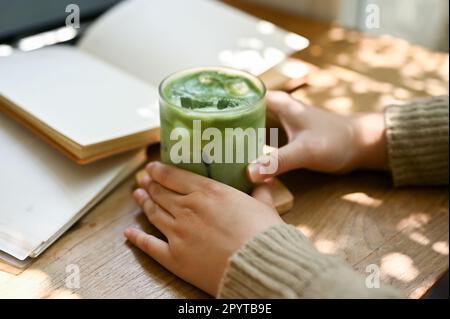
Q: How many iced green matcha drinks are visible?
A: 1